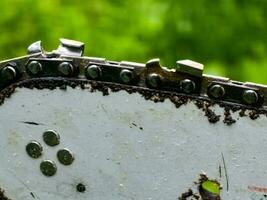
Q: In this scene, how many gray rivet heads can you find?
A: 13